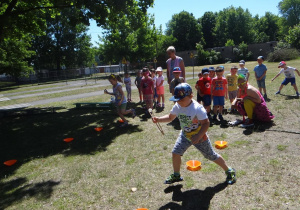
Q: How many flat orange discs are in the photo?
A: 7